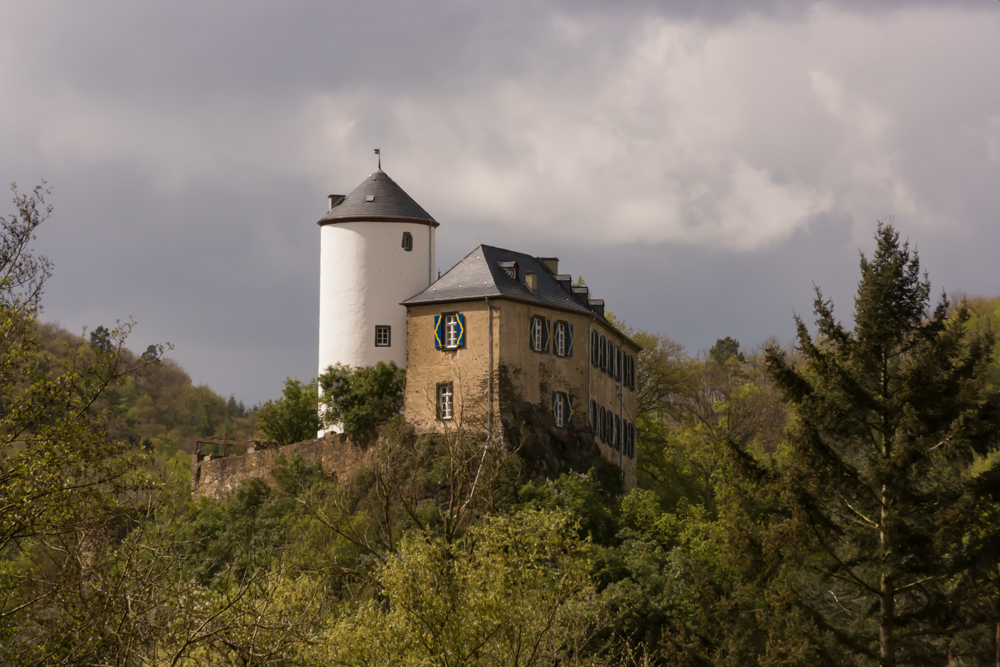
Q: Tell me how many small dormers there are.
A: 4